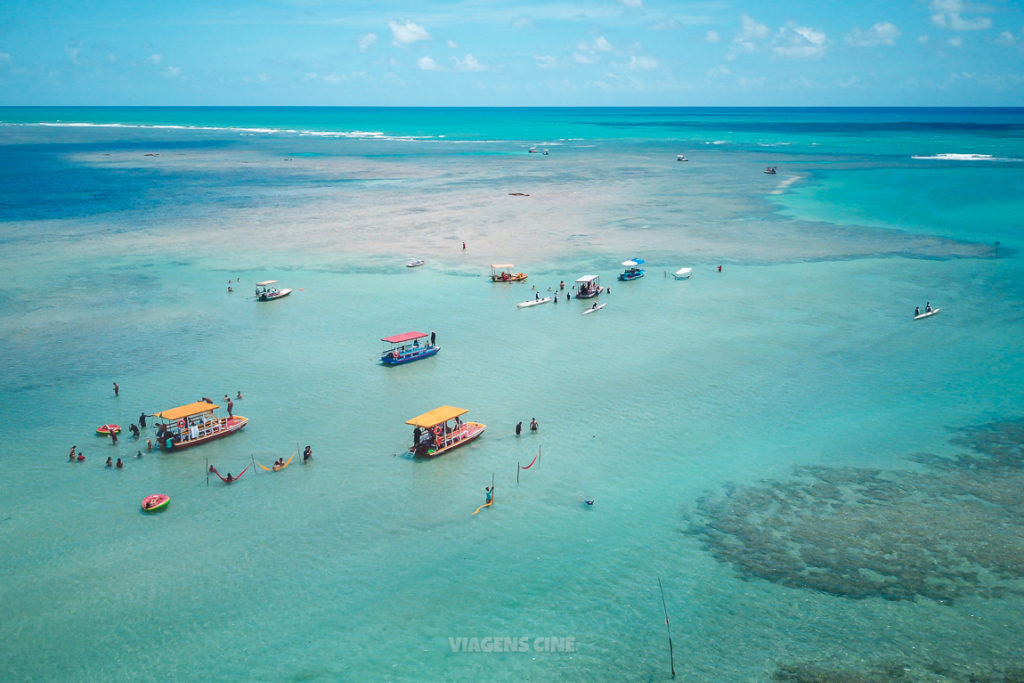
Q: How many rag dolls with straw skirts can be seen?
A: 0